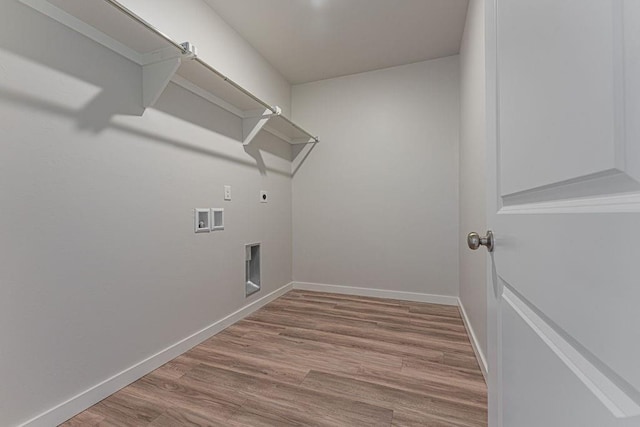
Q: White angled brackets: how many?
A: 3